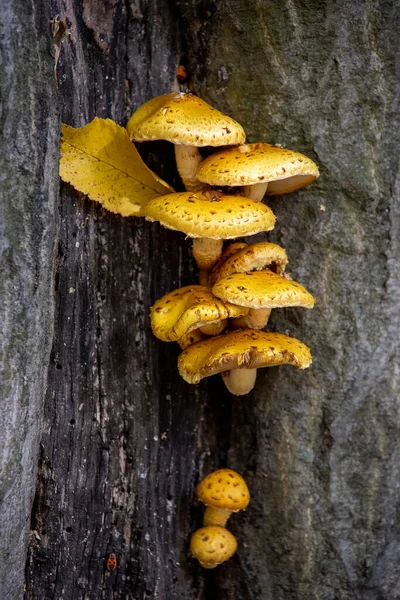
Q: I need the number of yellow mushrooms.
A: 9